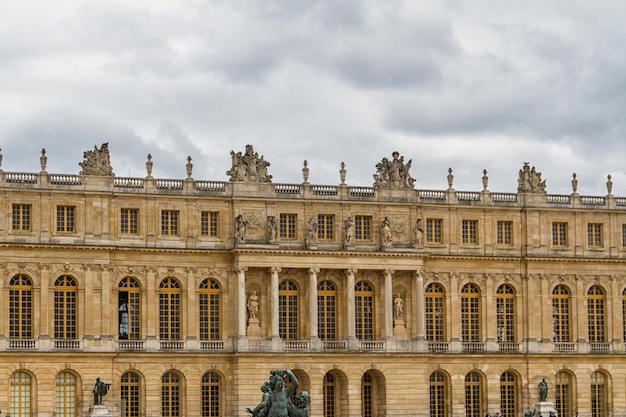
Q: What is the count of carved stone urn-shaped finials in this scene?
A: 10